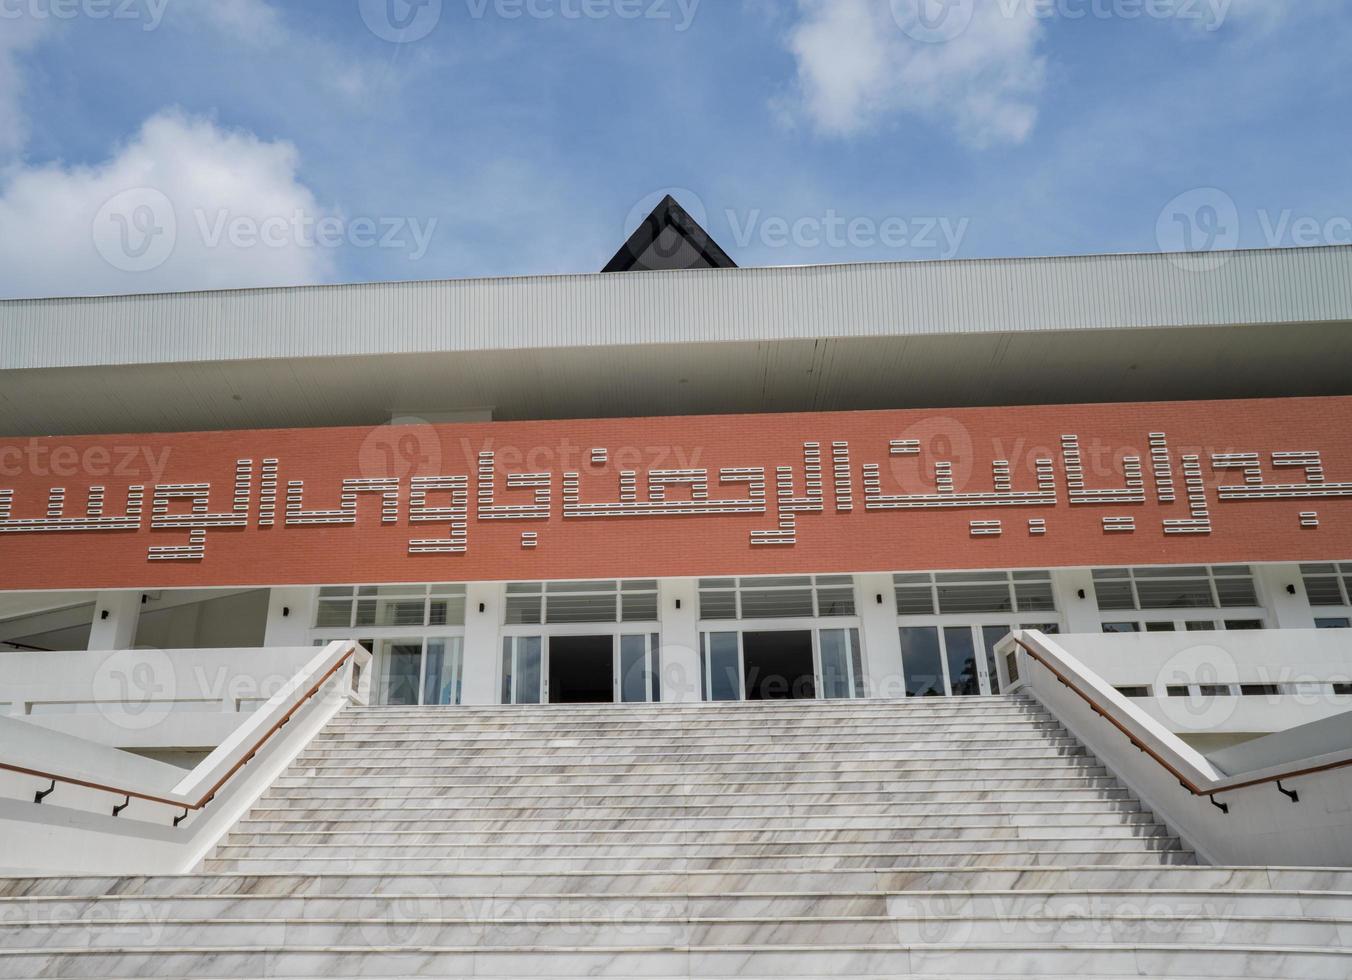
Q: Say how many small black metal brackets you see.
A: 15